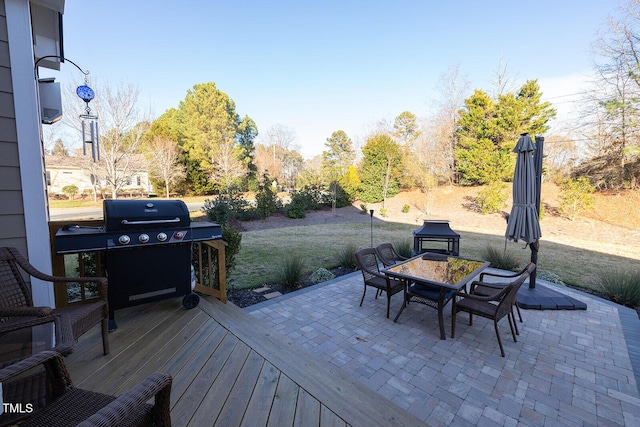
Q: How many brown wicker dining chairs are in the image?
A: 4